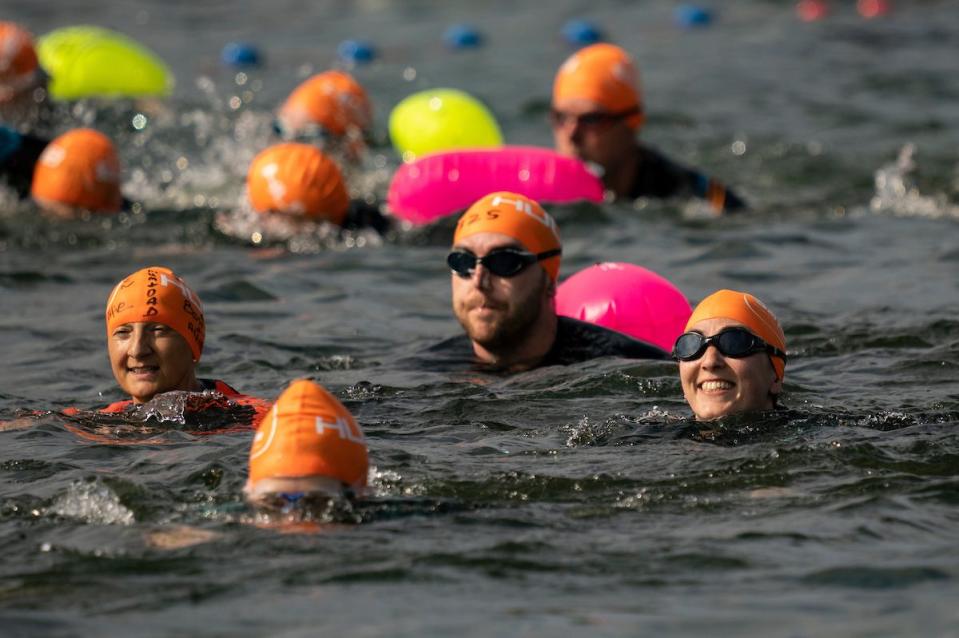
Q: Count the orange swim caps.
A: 9